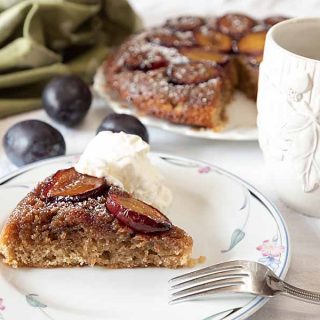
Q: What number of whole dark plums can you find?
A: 3